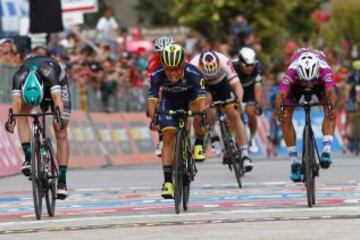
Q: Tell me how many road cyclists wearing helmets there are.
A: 6